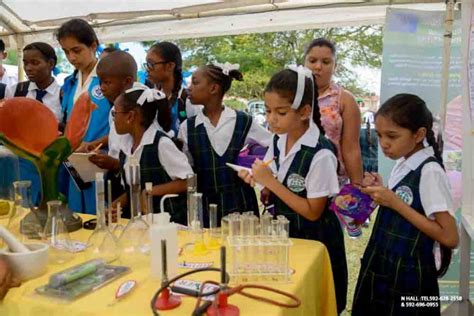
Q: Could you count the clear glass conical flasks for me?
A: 2